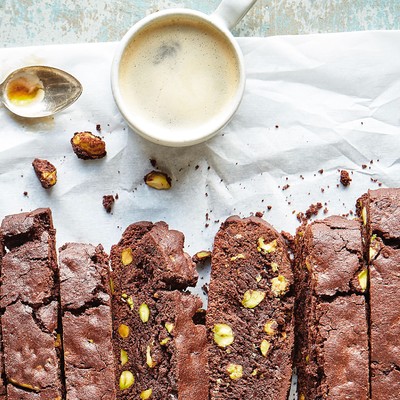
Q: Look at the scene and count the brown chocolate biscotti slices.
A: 6